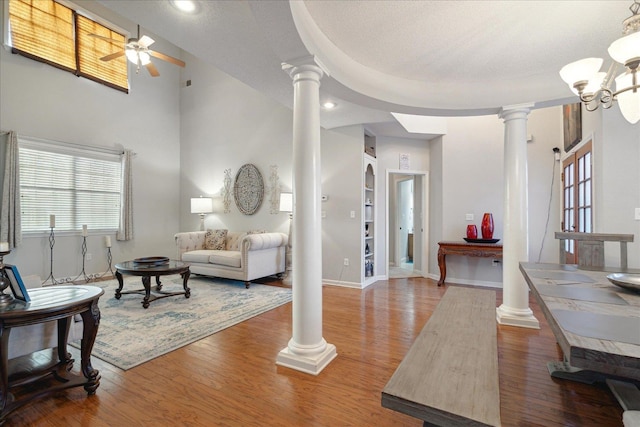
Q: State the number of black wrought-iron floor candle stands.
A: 3